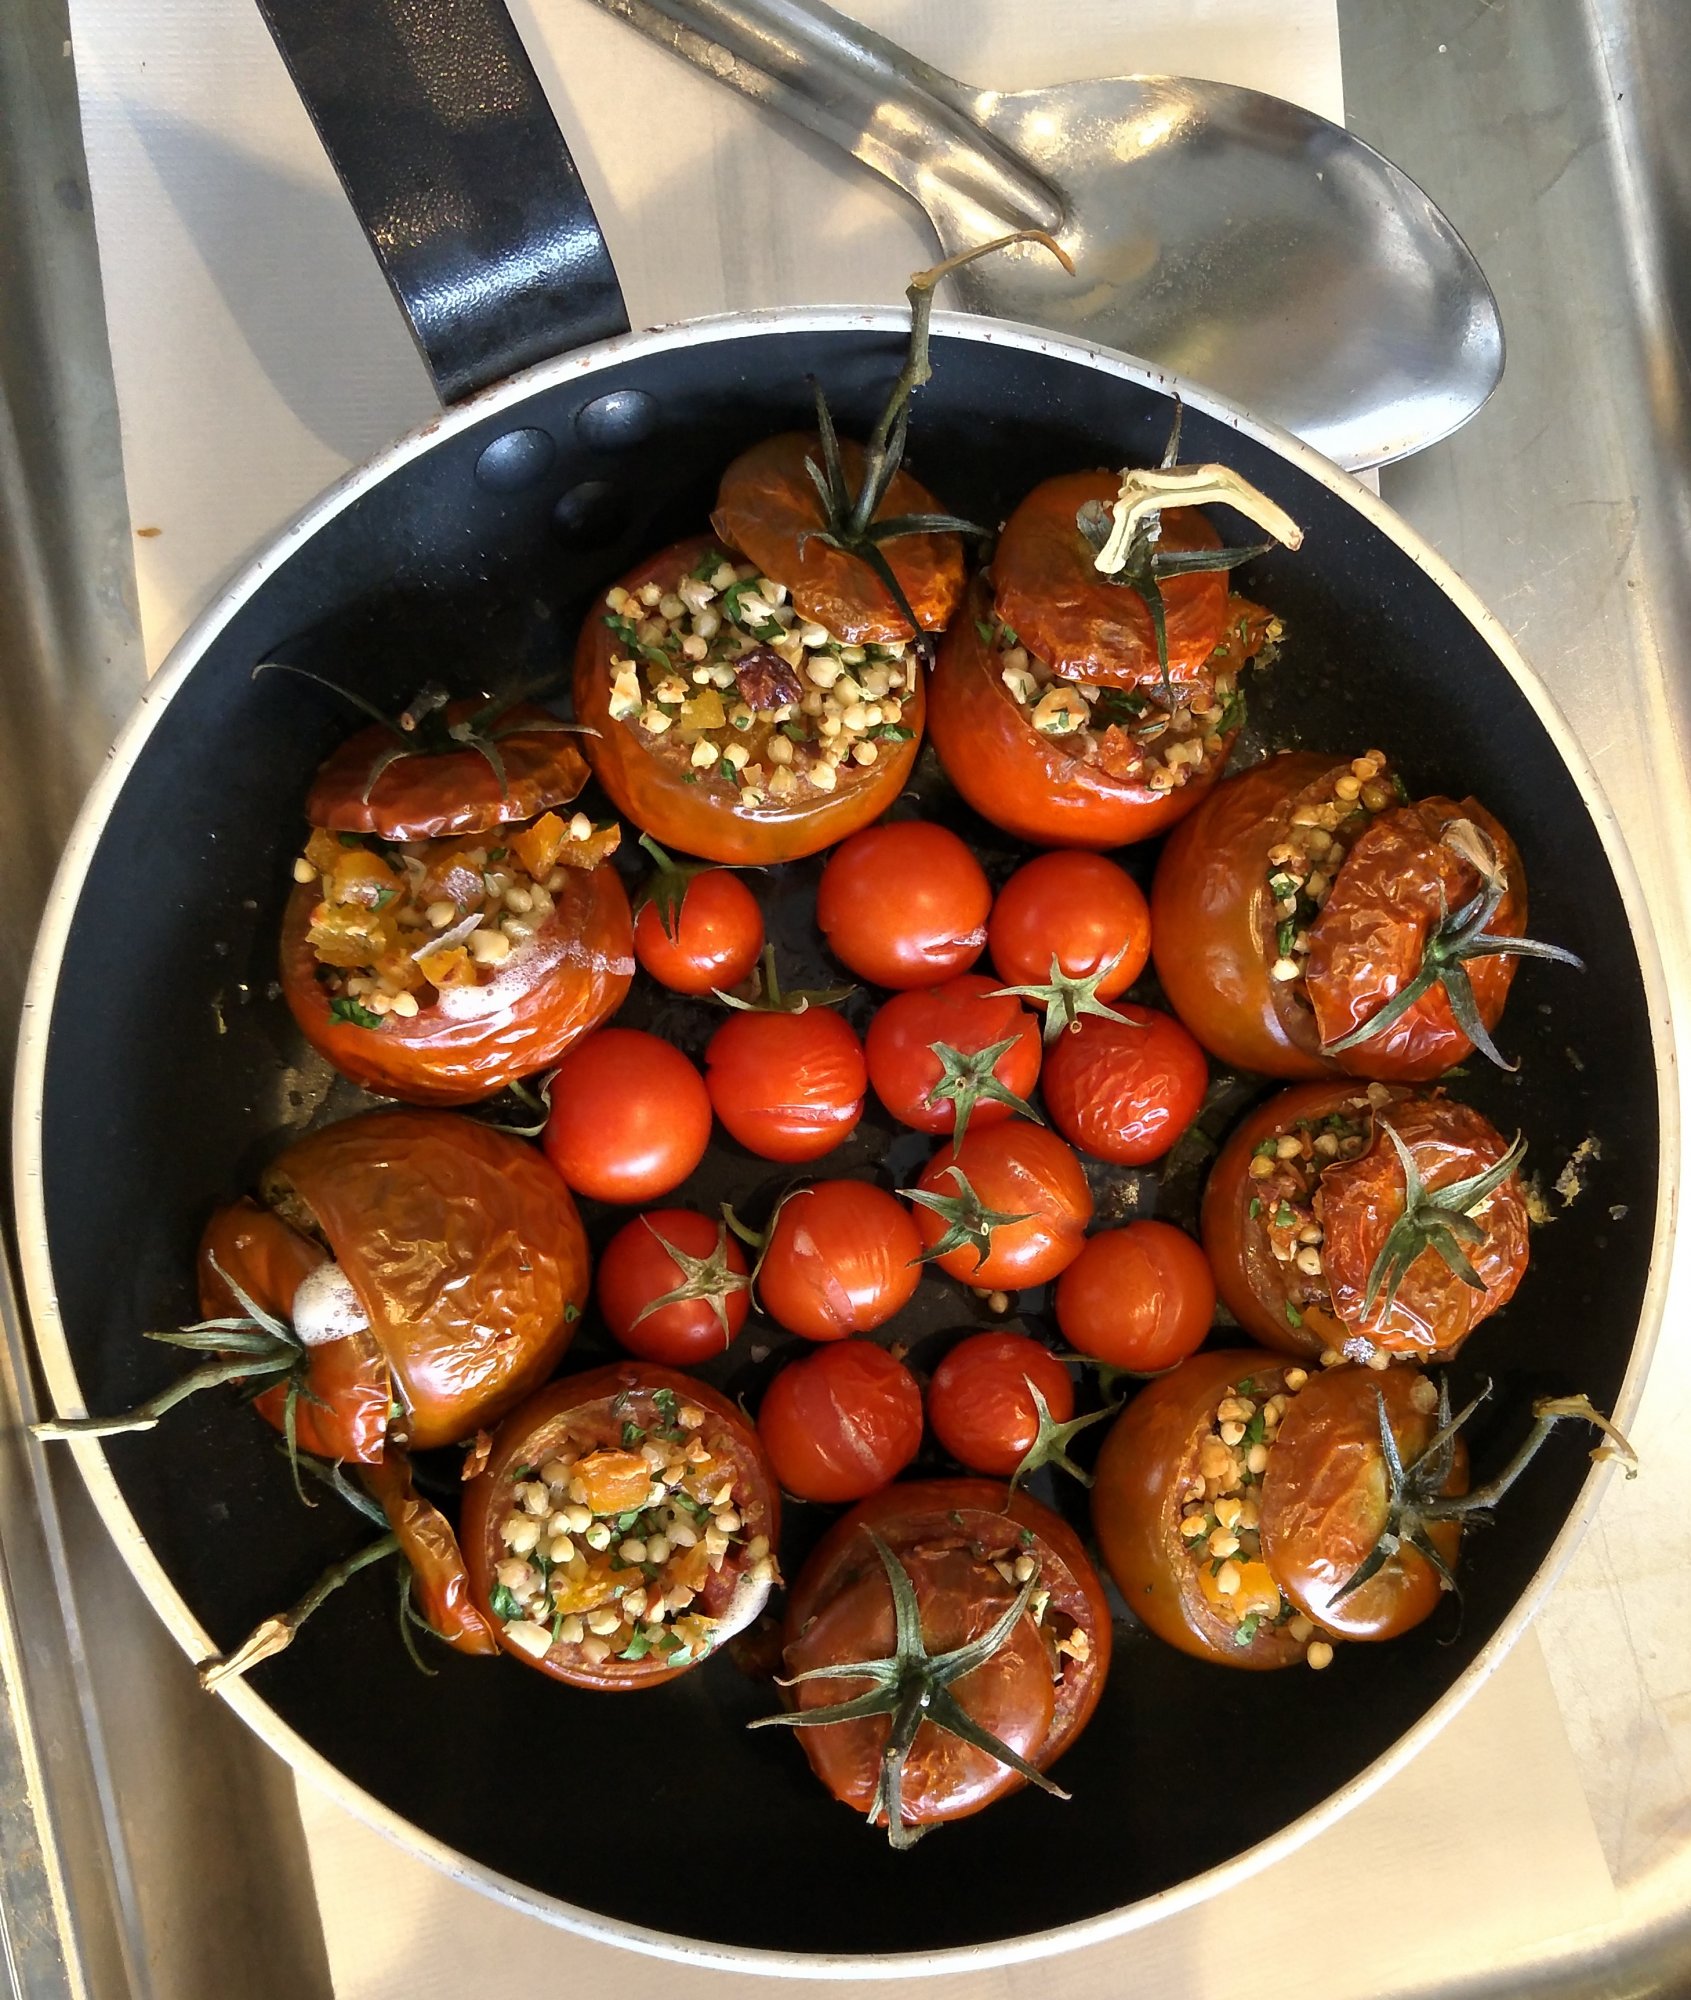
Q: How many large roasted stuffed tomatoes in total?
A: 9